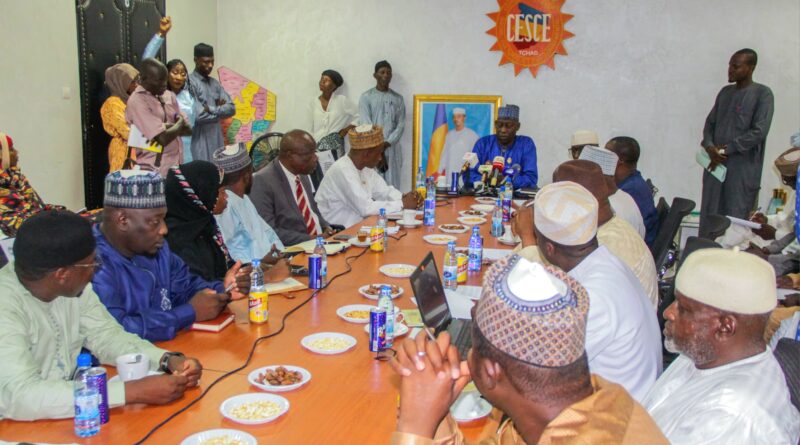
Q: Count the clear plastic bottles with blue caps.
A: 12